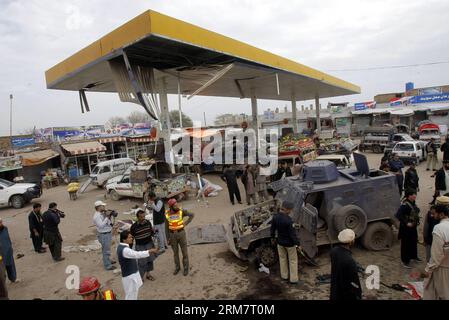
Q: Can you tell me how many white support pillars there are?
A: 4